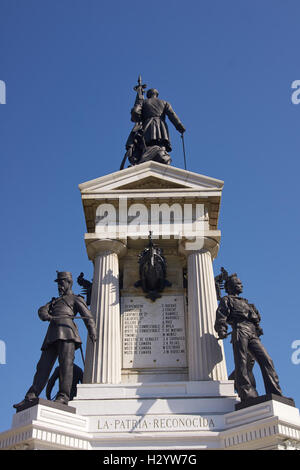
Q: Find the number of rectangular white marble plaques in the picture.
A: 1